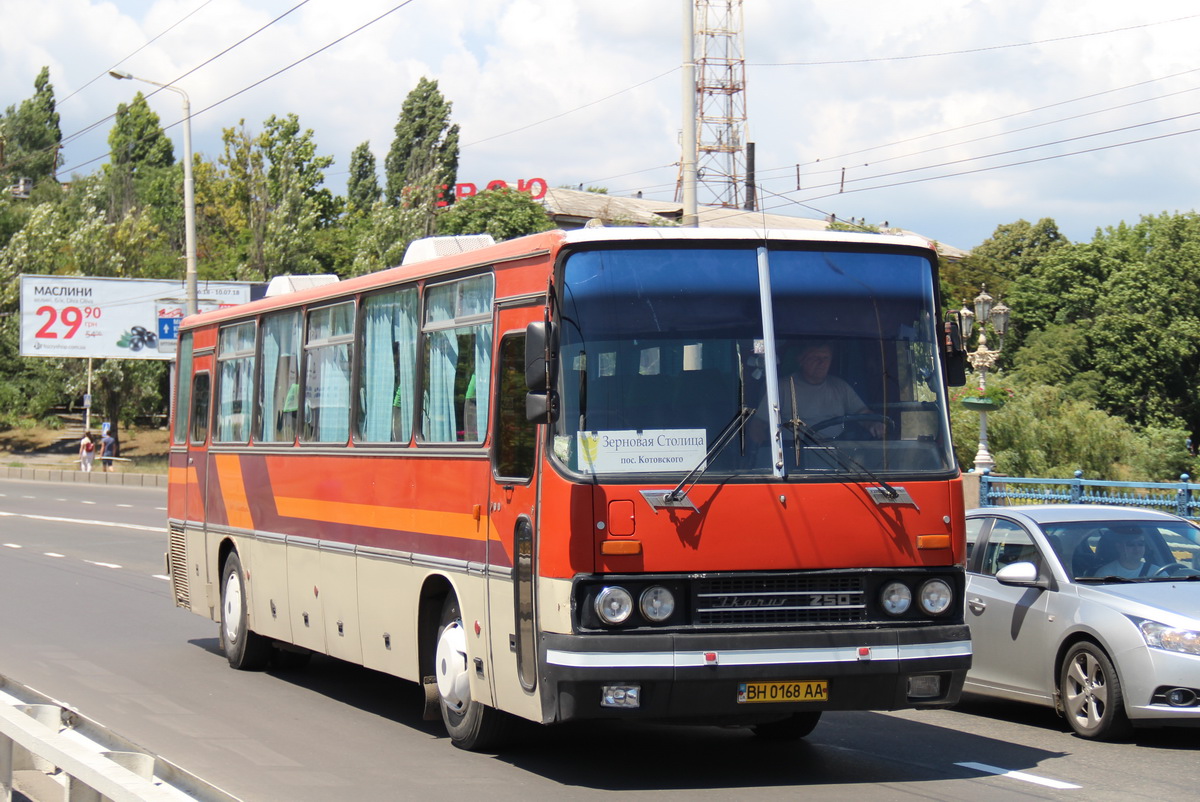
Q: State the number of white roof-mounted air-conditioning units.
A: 2